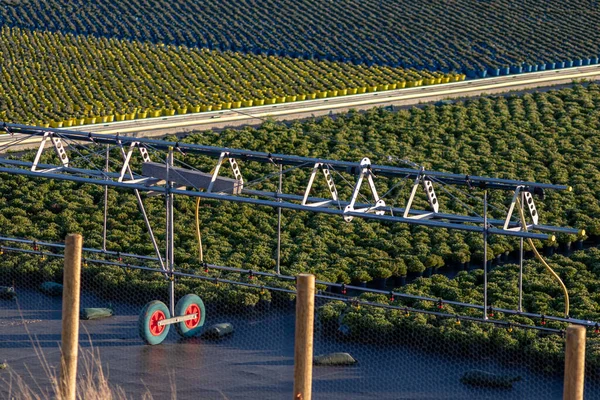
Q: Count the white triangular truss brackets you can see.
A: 7